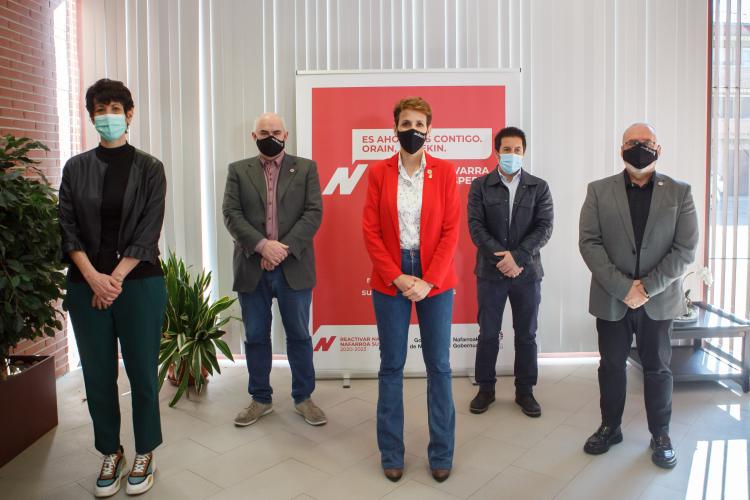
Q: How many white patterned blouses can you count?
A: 1